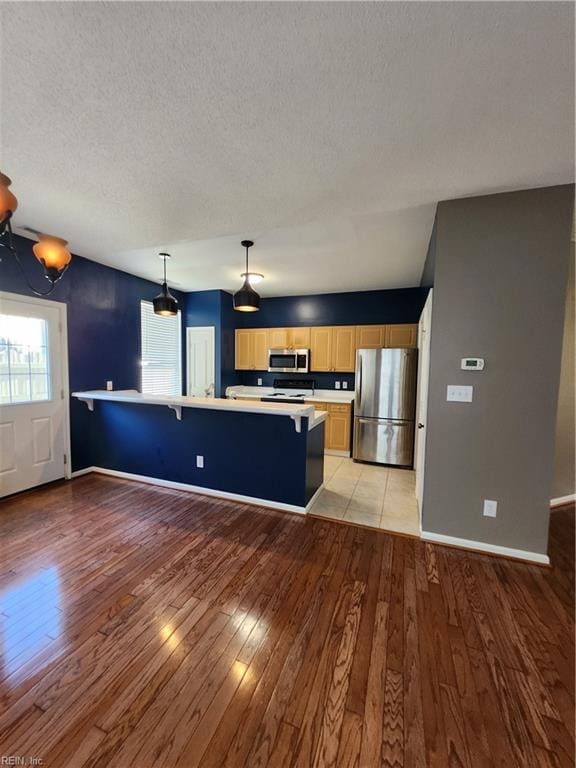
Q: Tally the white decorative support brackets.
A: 3